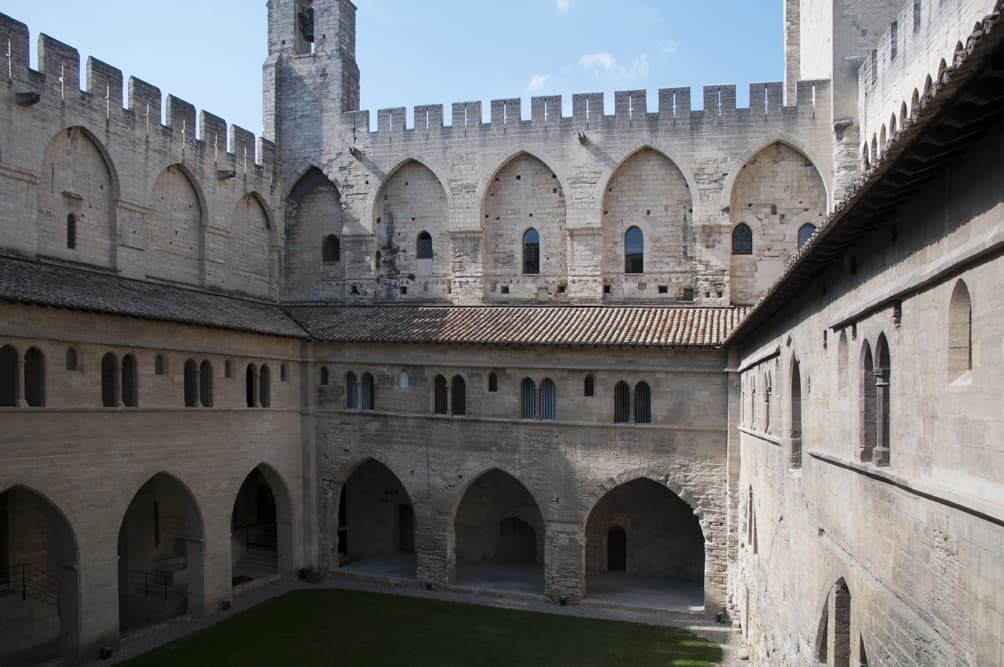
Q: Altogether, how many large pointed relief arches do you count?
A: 8